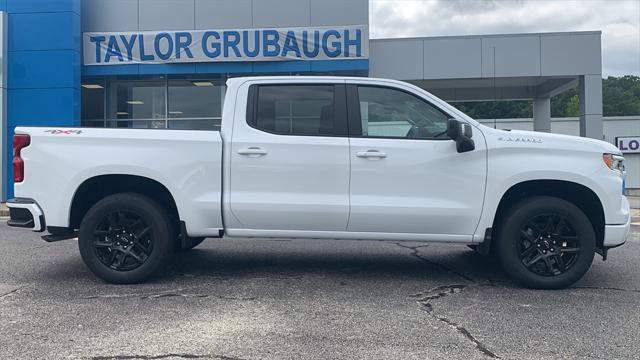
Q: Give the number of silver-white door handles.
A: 2